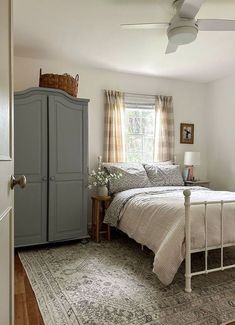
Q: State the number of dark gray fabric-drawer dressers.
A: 0